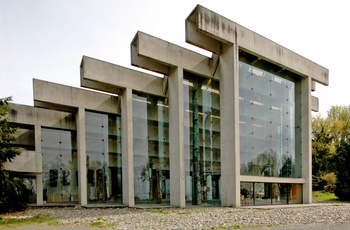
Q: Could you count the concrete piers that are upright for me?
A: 6